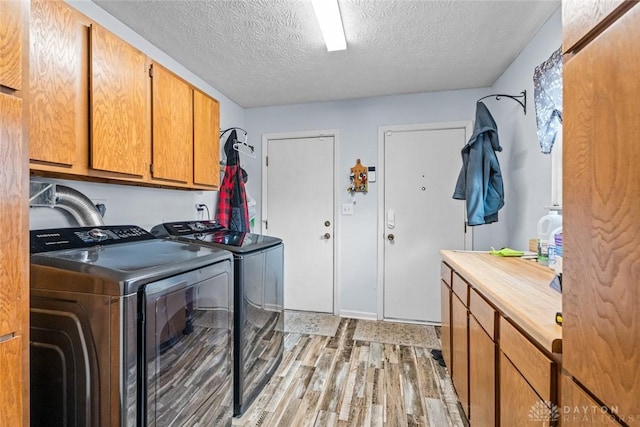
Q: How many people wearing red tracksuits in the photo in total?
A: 0